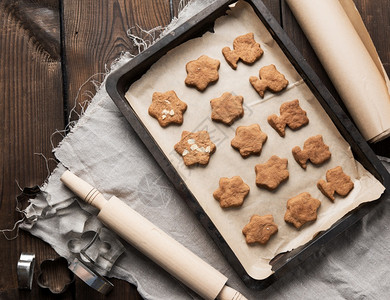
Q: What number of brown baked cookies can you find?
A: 14